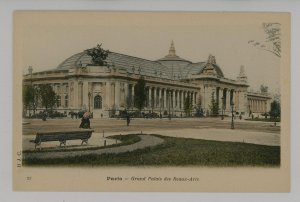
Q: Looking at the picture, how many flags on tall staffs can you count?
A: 0